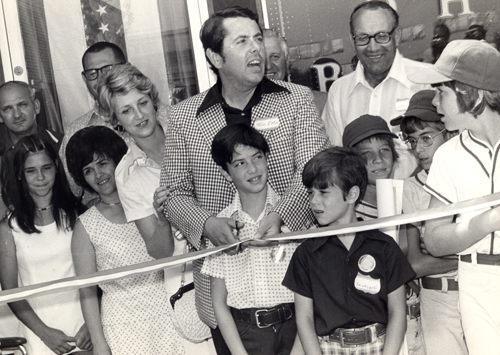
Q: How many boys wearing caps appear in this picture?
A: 3